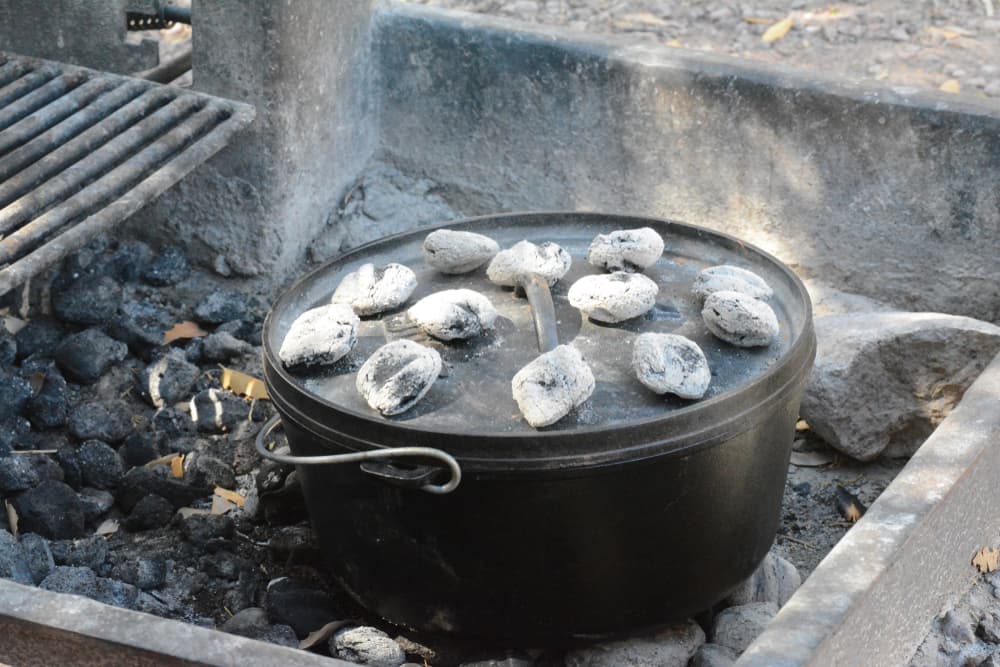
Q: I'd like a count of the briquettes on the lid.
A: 12